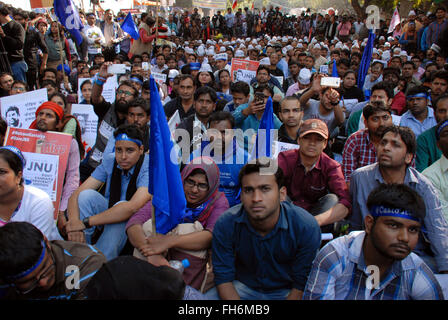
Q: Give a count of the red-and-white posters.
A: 2